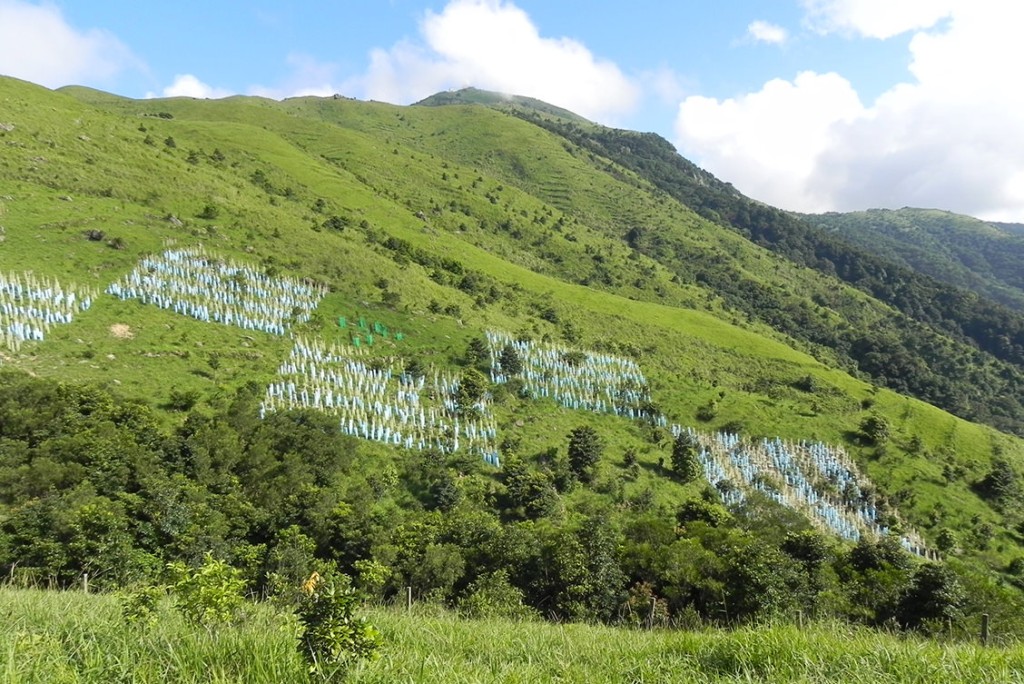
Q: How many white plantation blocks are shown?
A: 5